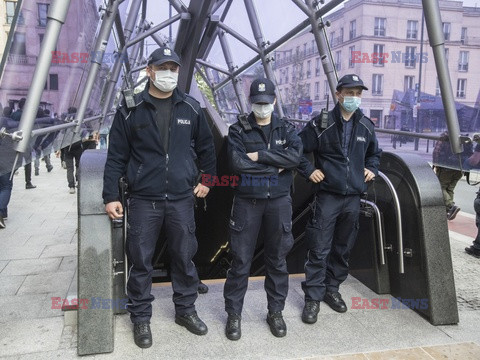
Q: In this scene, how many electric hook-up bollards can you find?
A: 0